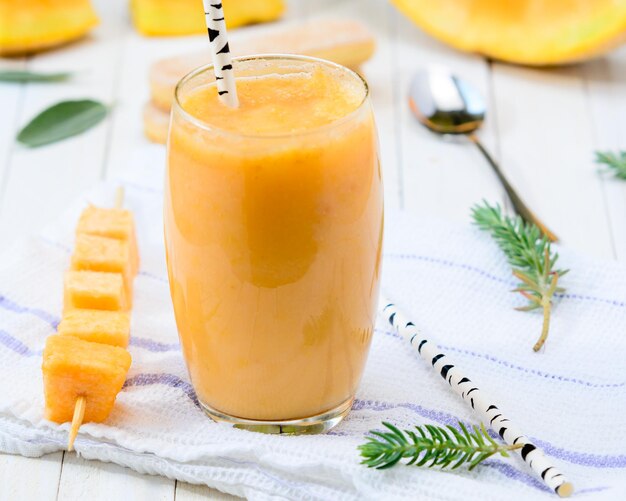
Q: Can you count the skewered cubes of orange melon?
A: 5